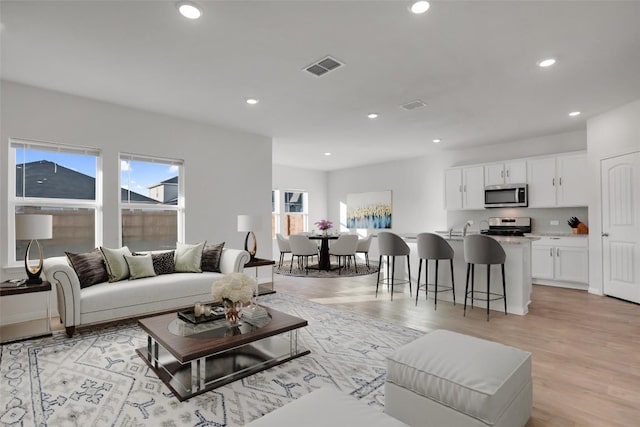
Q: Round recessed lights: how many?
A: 8